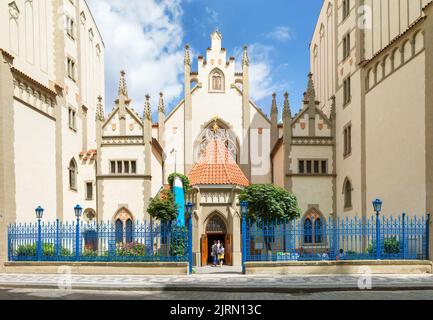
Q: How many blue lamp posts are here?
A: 5